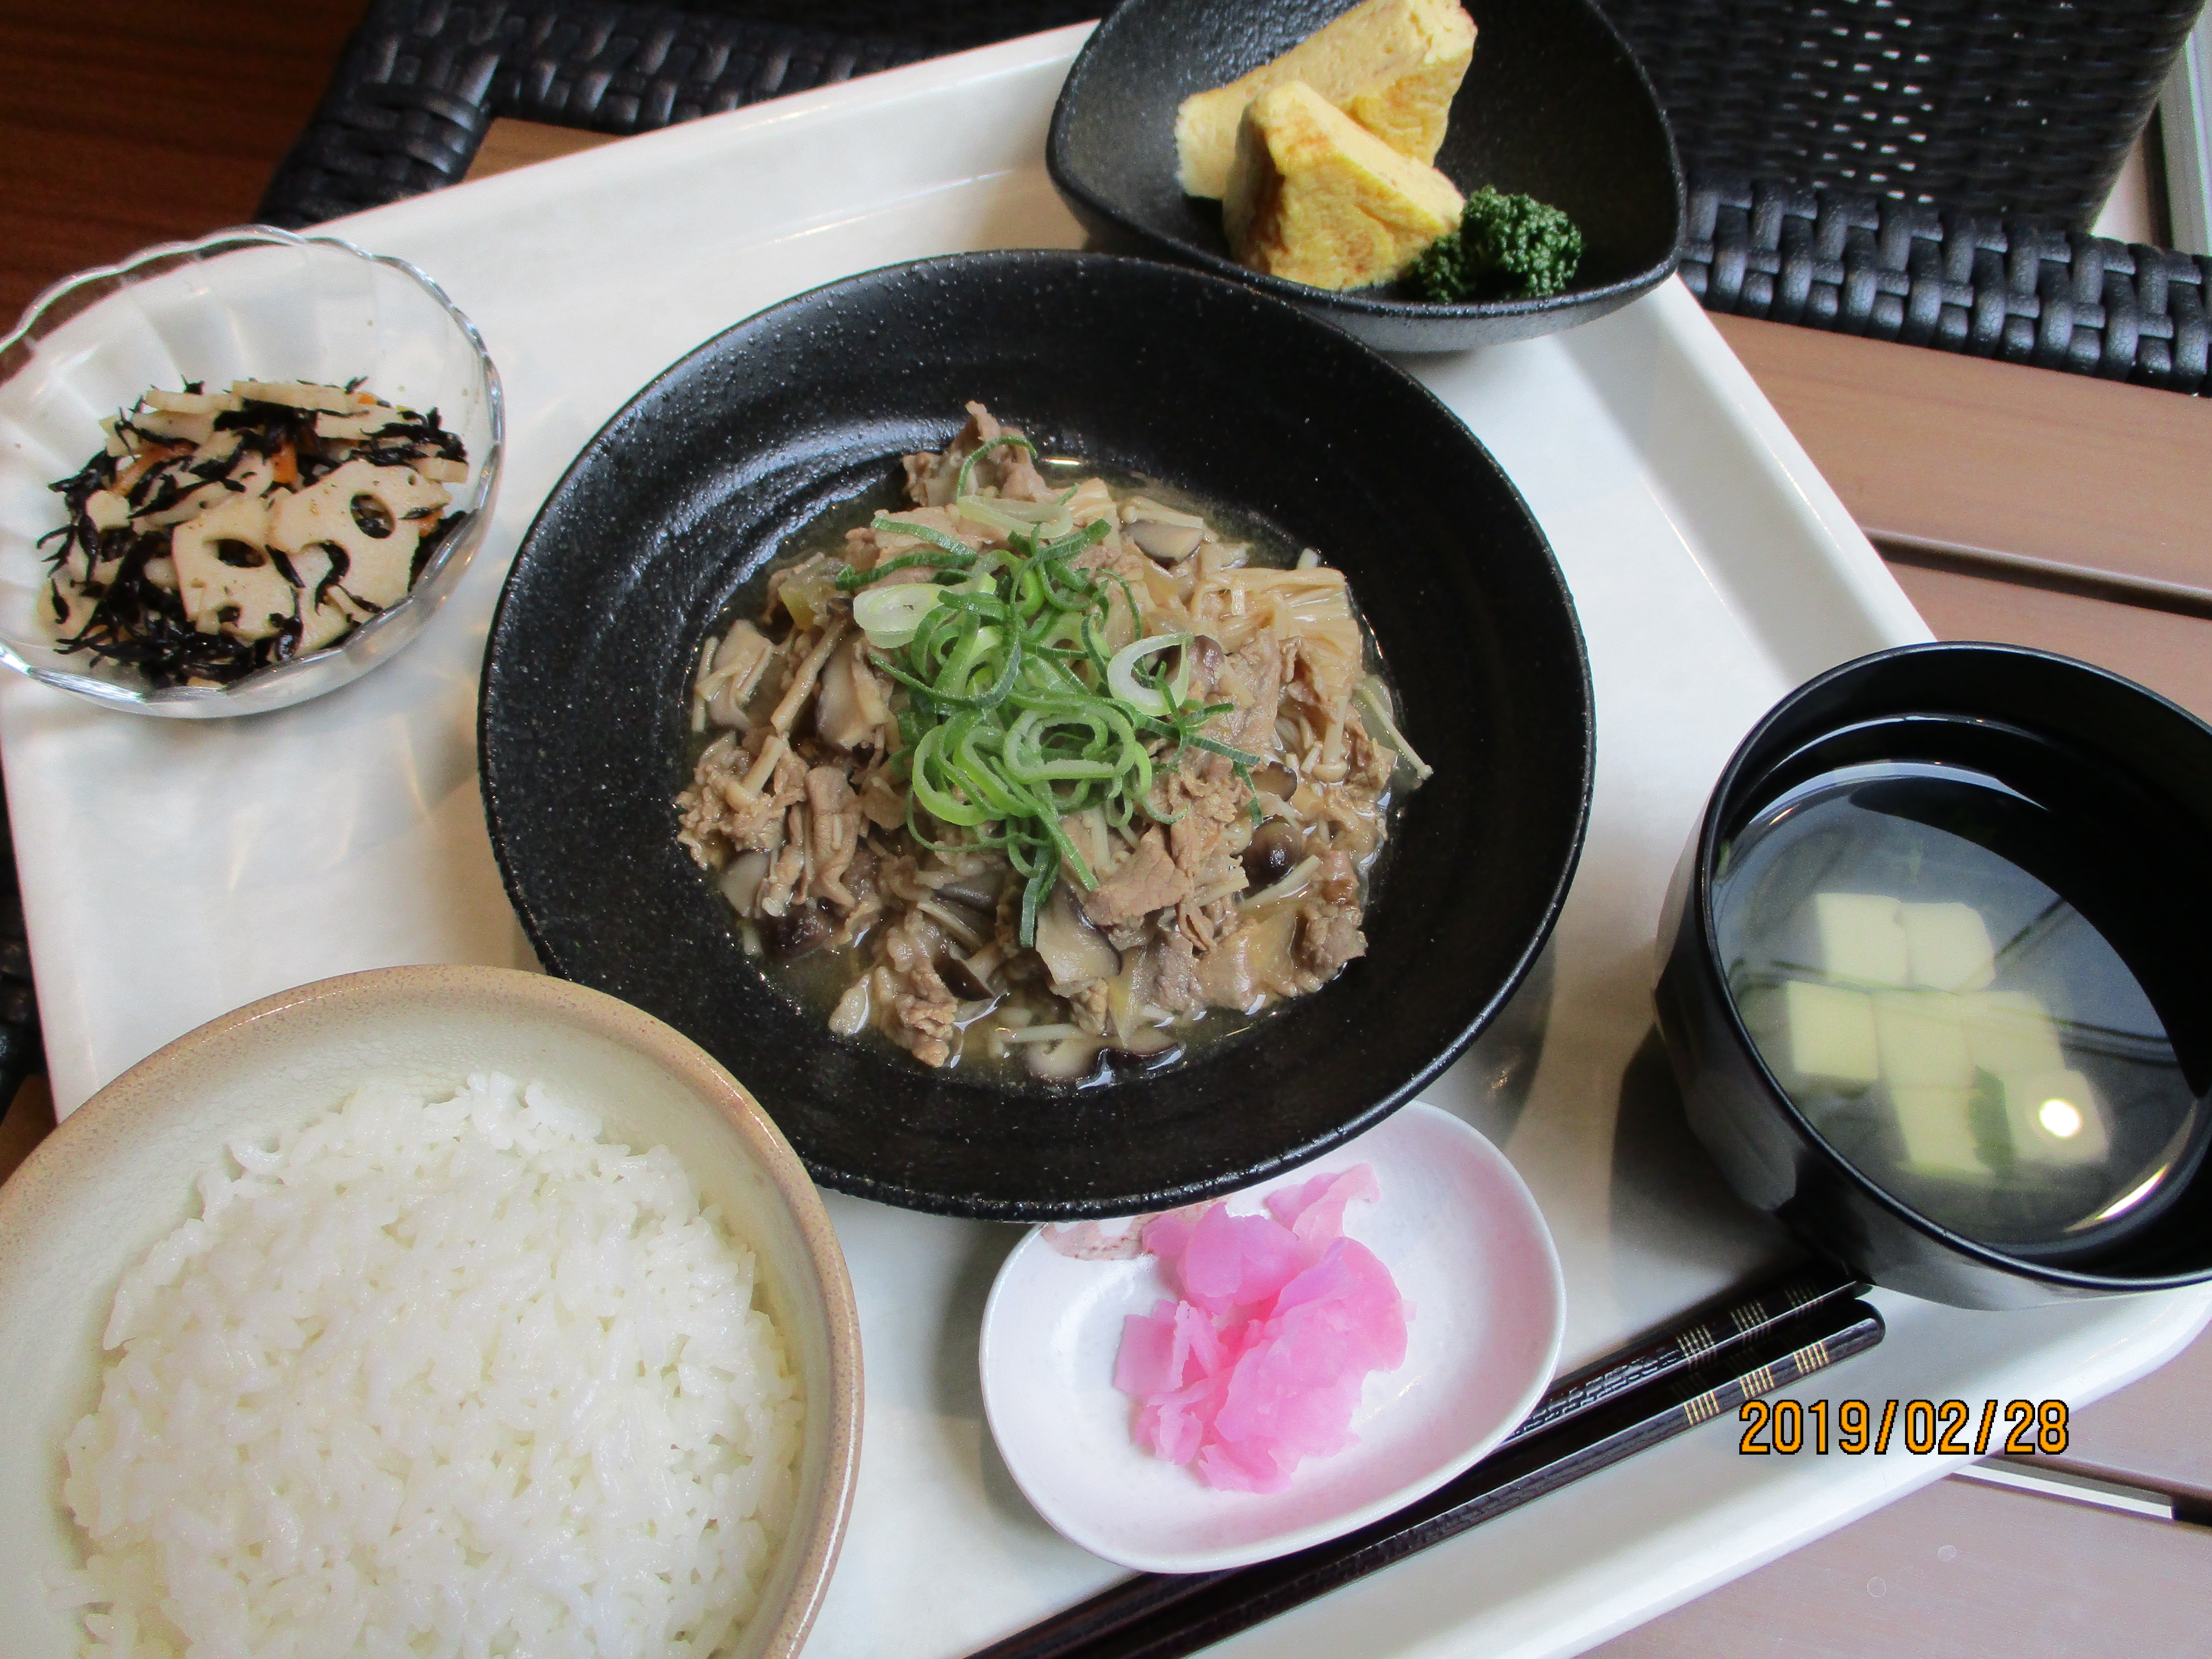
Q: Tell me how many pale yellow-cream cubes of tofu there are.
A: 7